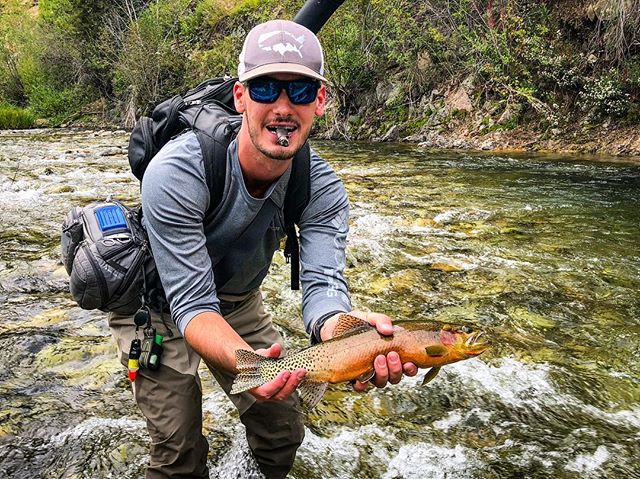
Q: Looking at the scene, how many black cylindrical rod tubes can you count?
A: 1